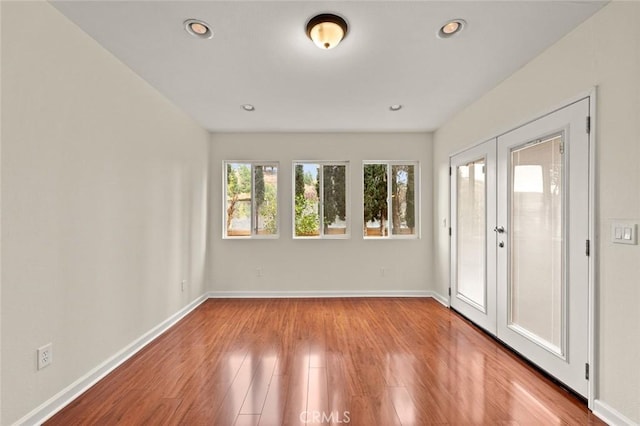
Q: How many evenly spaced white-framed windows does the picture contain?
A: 3